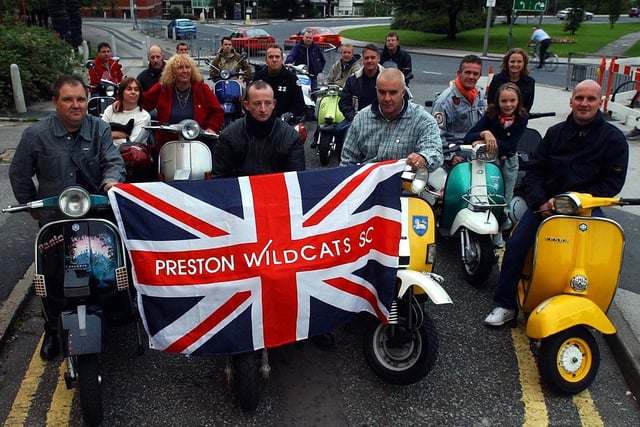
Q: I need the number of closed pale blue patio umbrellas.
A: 0